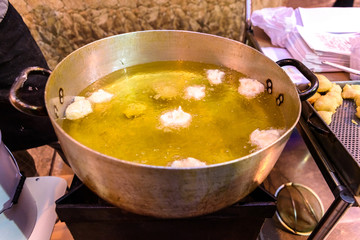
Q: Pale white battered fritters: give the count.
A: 8